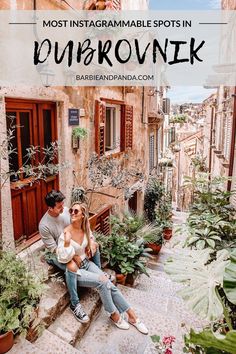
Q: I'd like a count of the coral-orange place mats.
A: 0